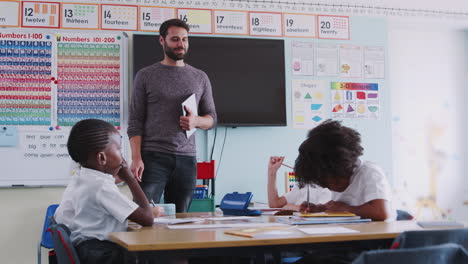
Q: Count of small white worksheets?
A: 4